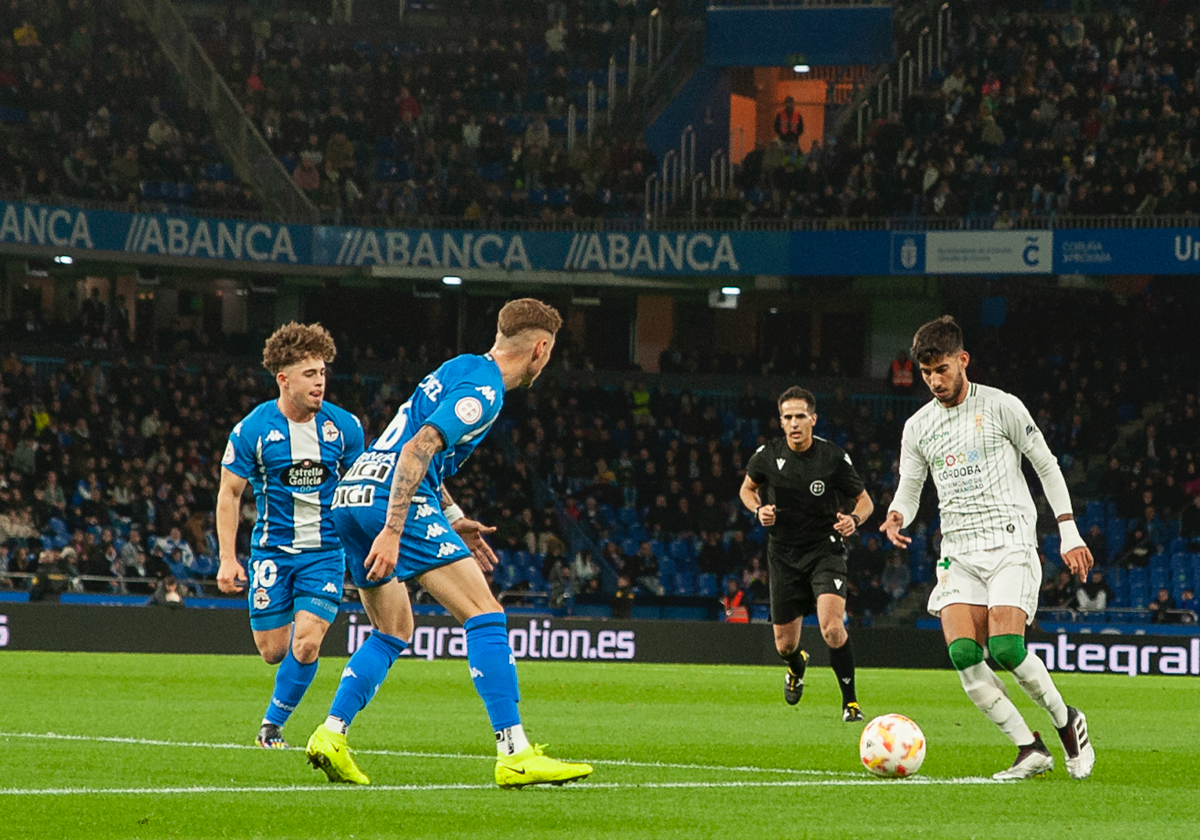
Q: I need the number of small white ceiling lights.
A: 4